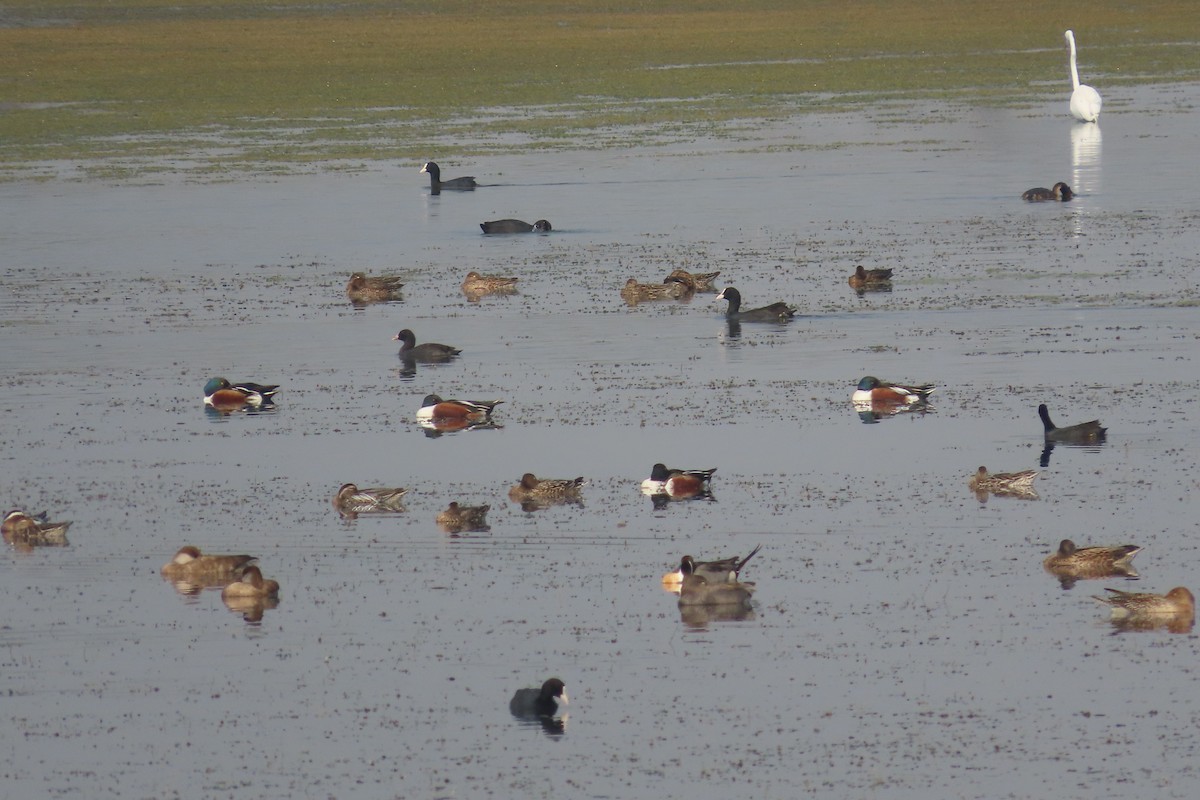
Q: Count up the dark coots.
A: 6